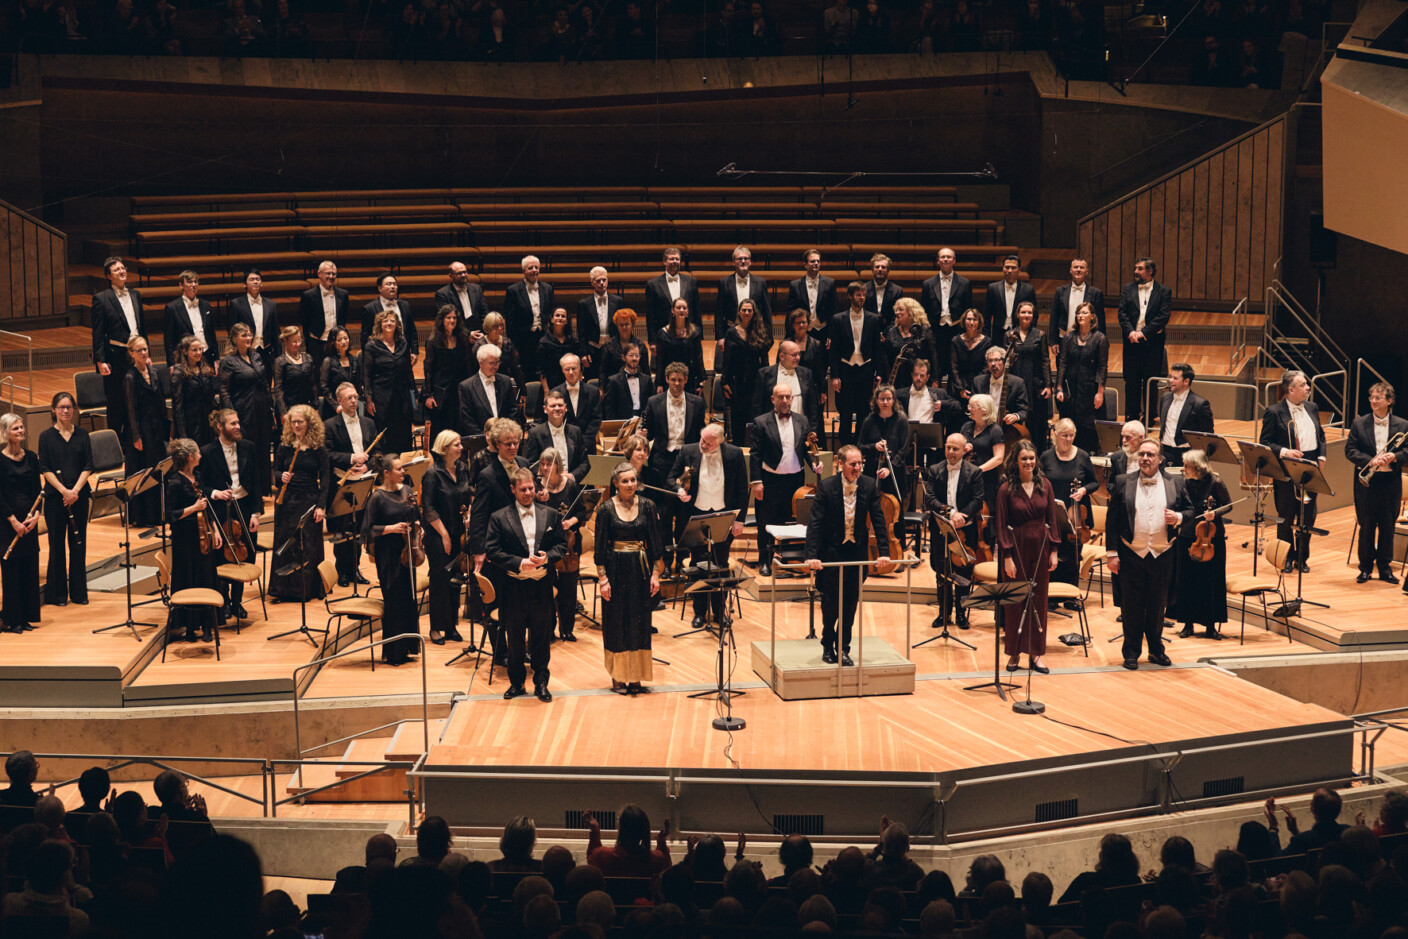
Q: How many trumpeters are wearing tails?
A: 2